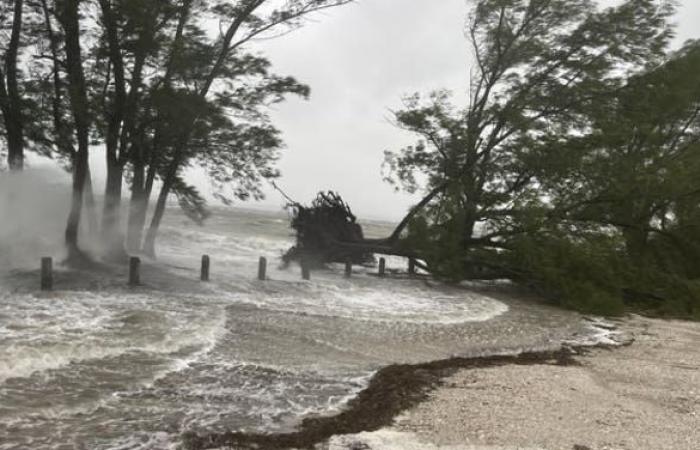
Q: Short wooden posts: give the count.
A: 8